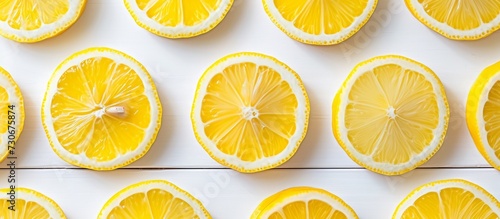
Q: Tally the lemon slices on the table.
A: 13